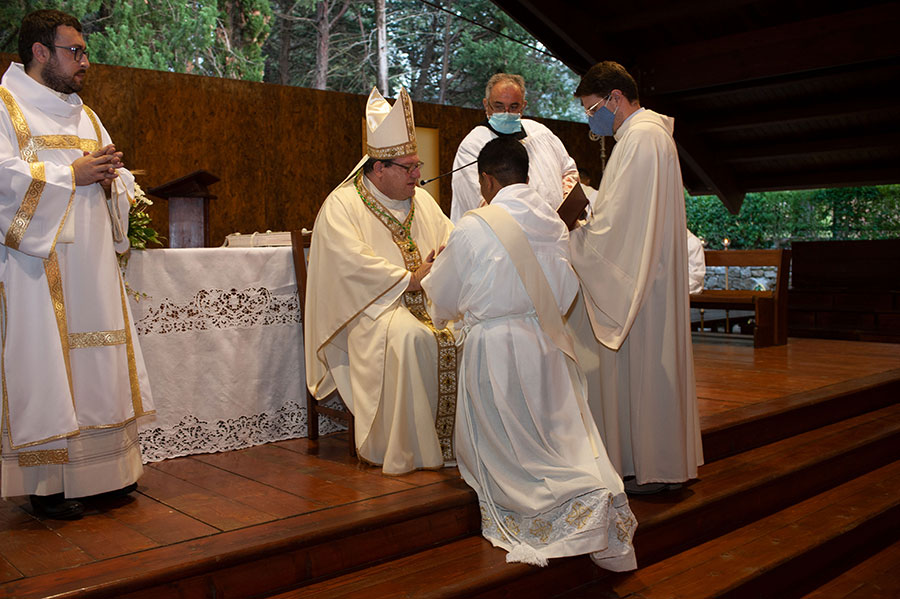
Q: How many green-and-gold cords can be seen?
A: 1